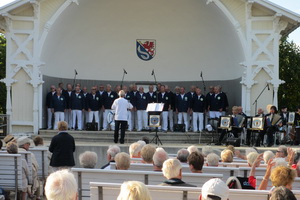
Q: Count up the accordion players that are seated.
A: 2